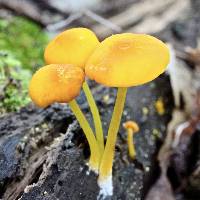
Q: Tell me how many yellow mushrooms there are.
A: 4